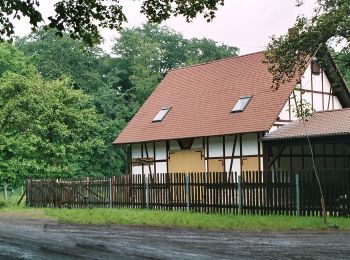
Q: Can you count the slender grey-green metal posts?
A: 5